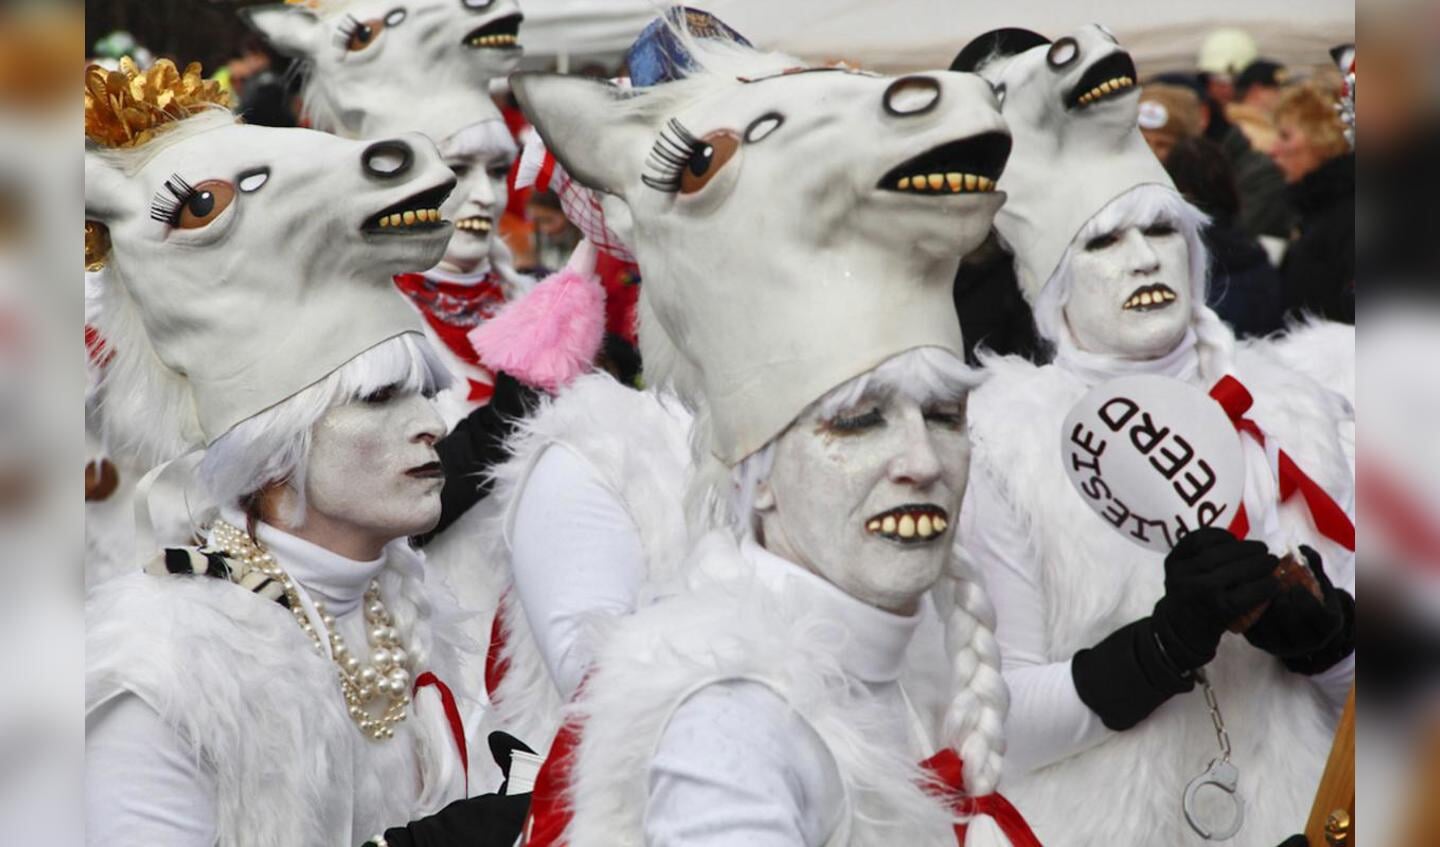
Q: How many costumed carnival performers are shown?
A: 4